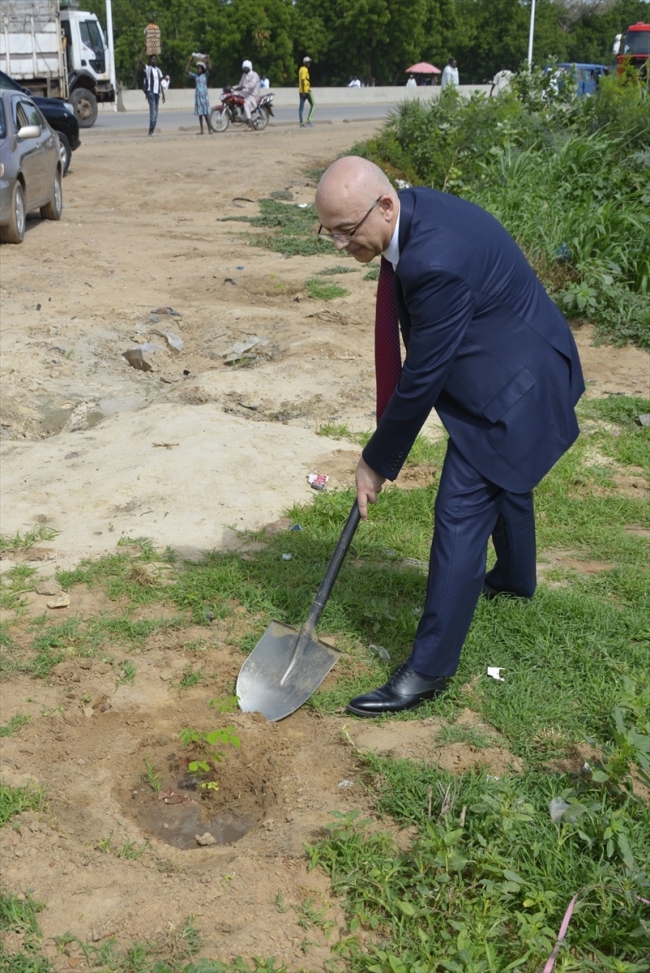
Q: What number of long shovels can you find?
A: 1